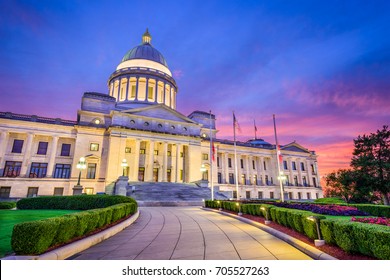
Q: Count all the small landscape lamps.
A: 5